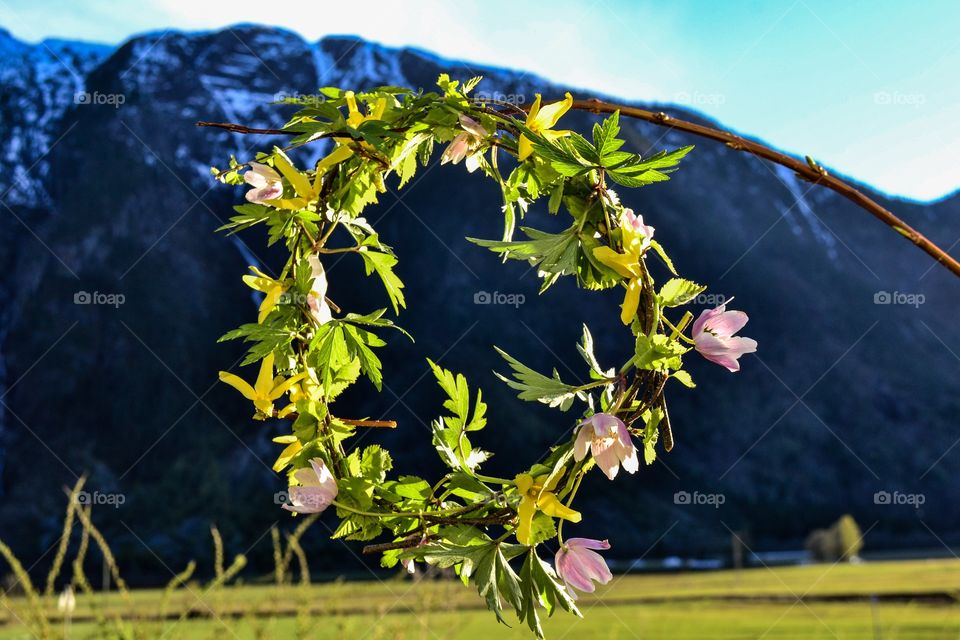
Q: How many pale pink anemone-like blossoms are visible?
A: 8